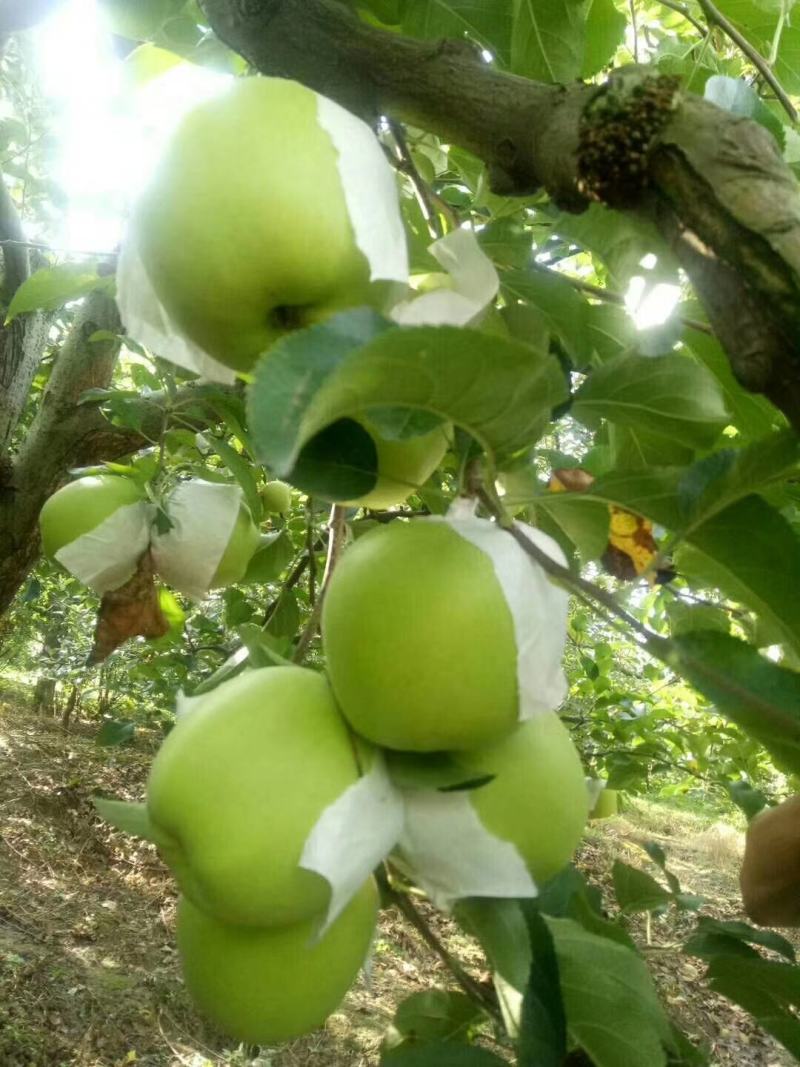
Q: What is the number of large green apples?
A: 5